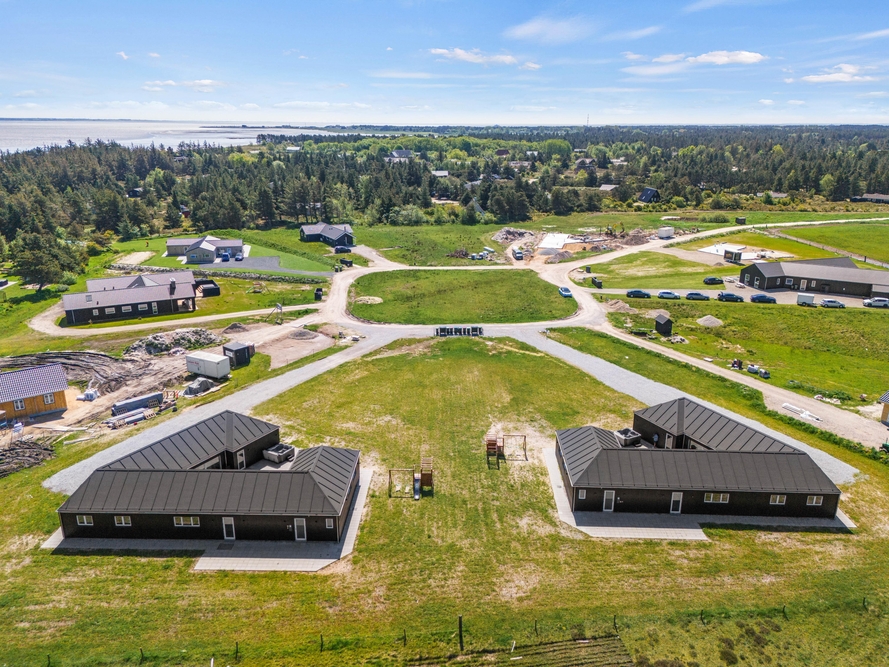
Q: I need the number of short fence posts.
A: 10